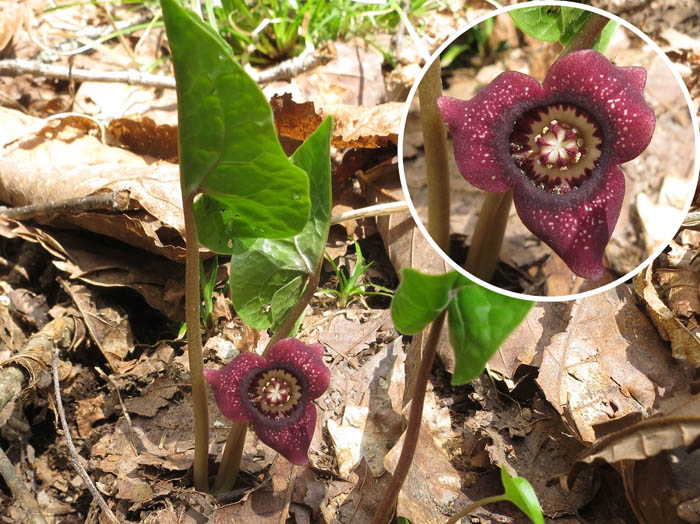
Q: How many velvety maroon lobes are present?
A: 3